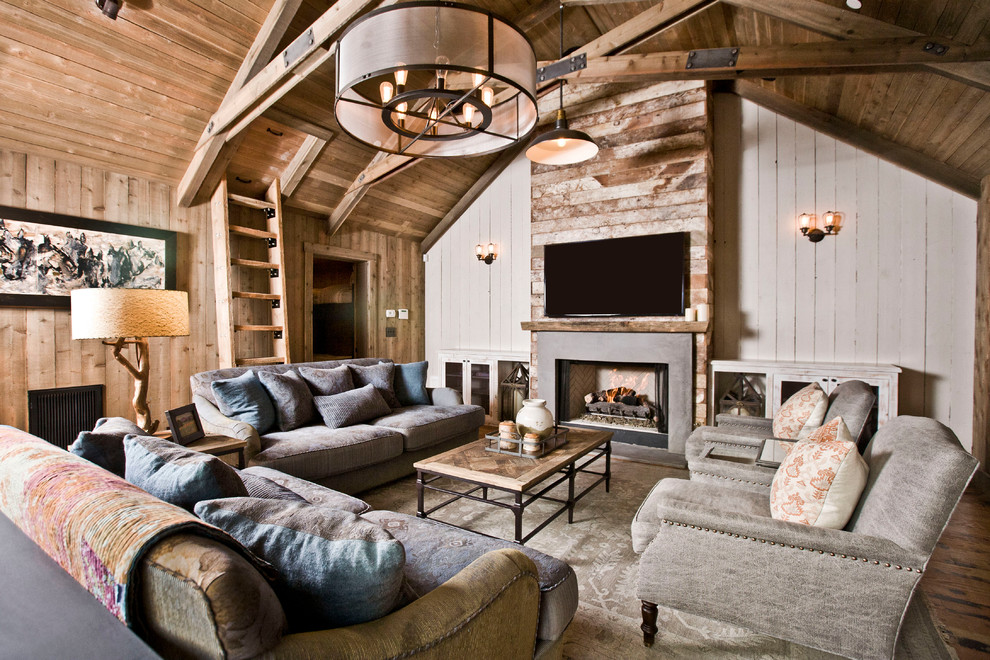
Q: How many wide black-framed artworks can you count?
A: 1